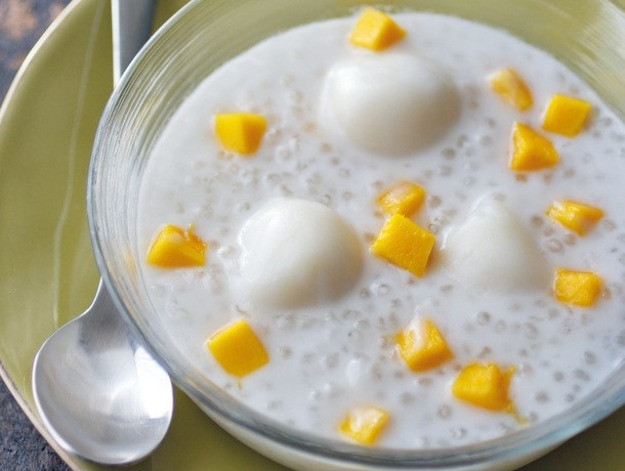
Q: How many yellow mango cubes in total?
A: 14